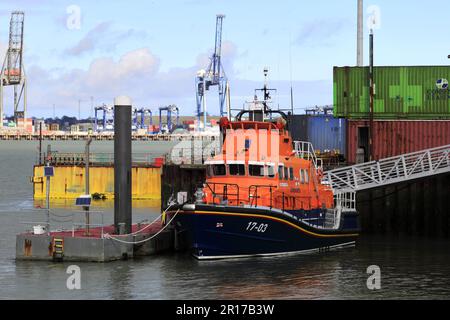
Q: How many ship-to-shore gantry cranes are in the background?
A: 2